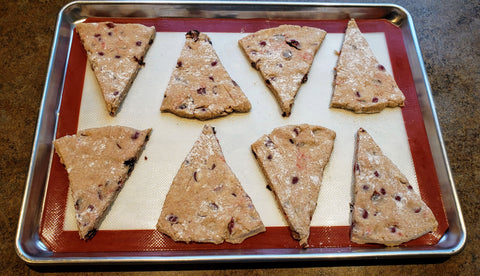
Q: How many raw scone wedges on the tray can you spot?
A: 8